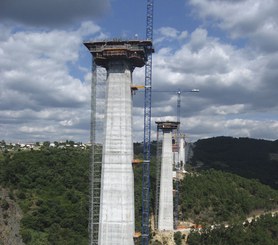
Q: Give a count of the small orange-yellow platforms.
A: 3